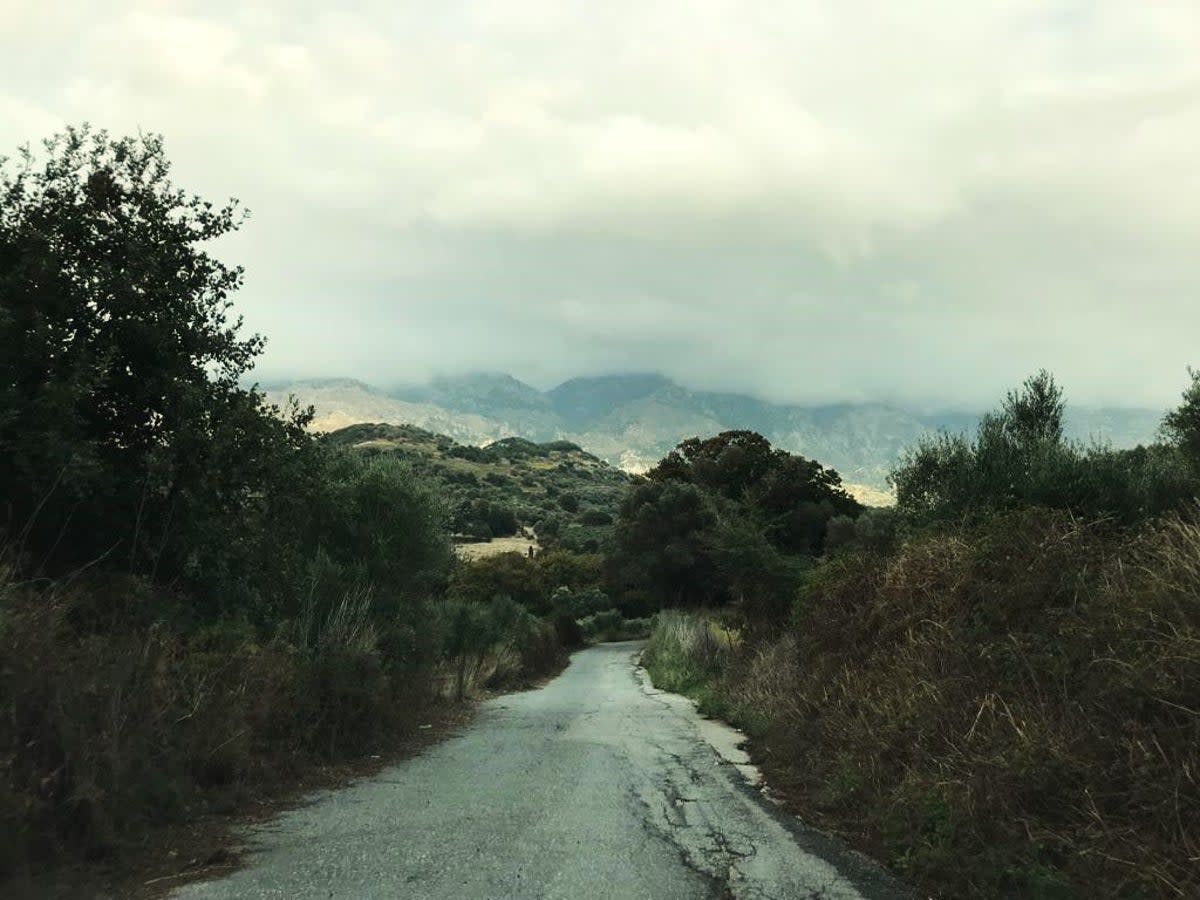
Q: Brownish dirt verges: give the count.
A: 2